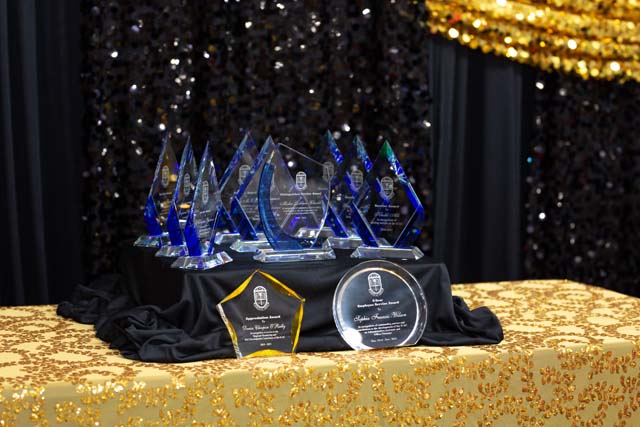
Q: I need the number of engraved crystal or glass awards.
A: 11